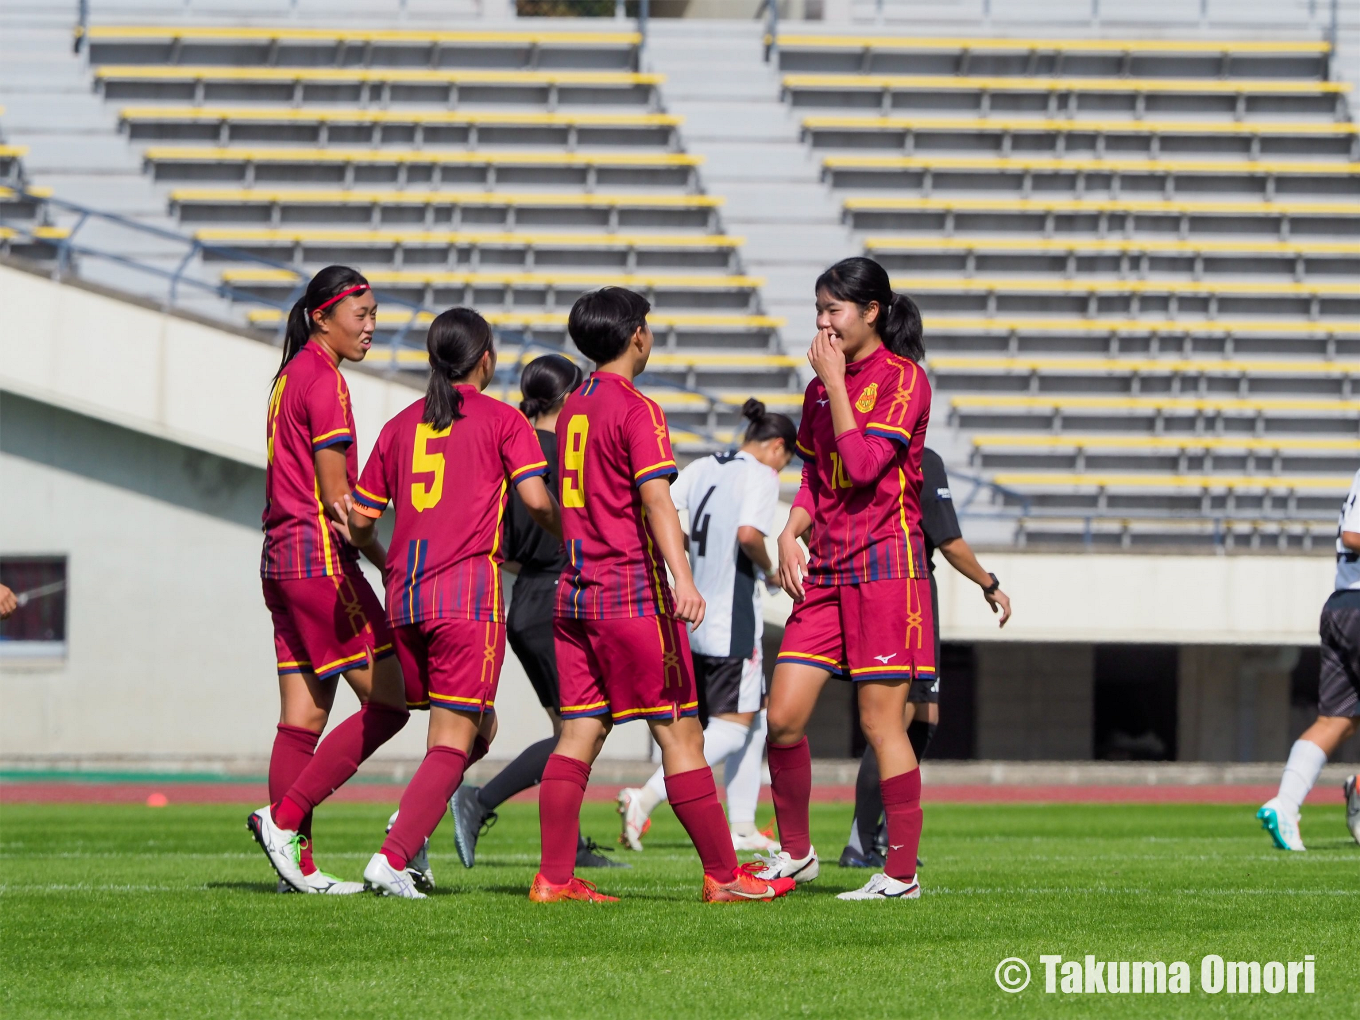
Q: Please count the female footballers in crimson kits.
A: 4